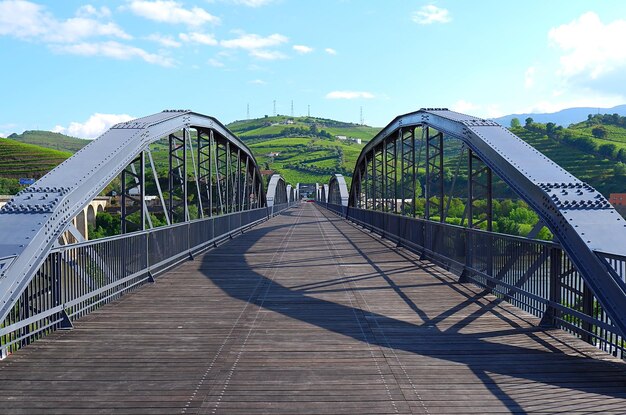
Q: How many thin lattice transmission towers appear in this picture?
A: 5